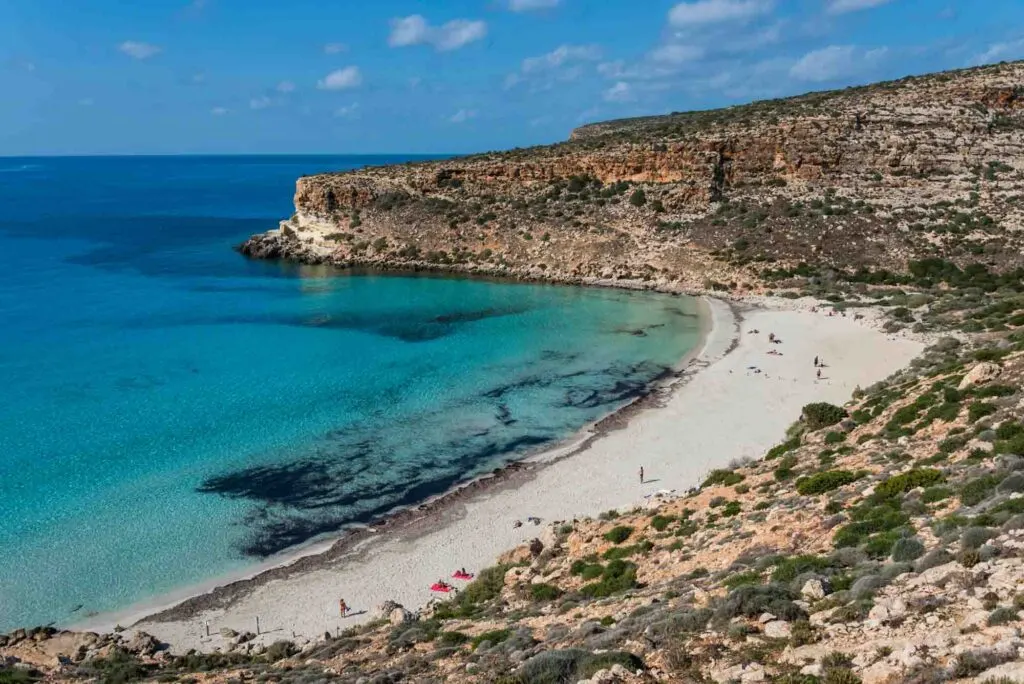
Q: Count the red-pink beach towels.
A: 2